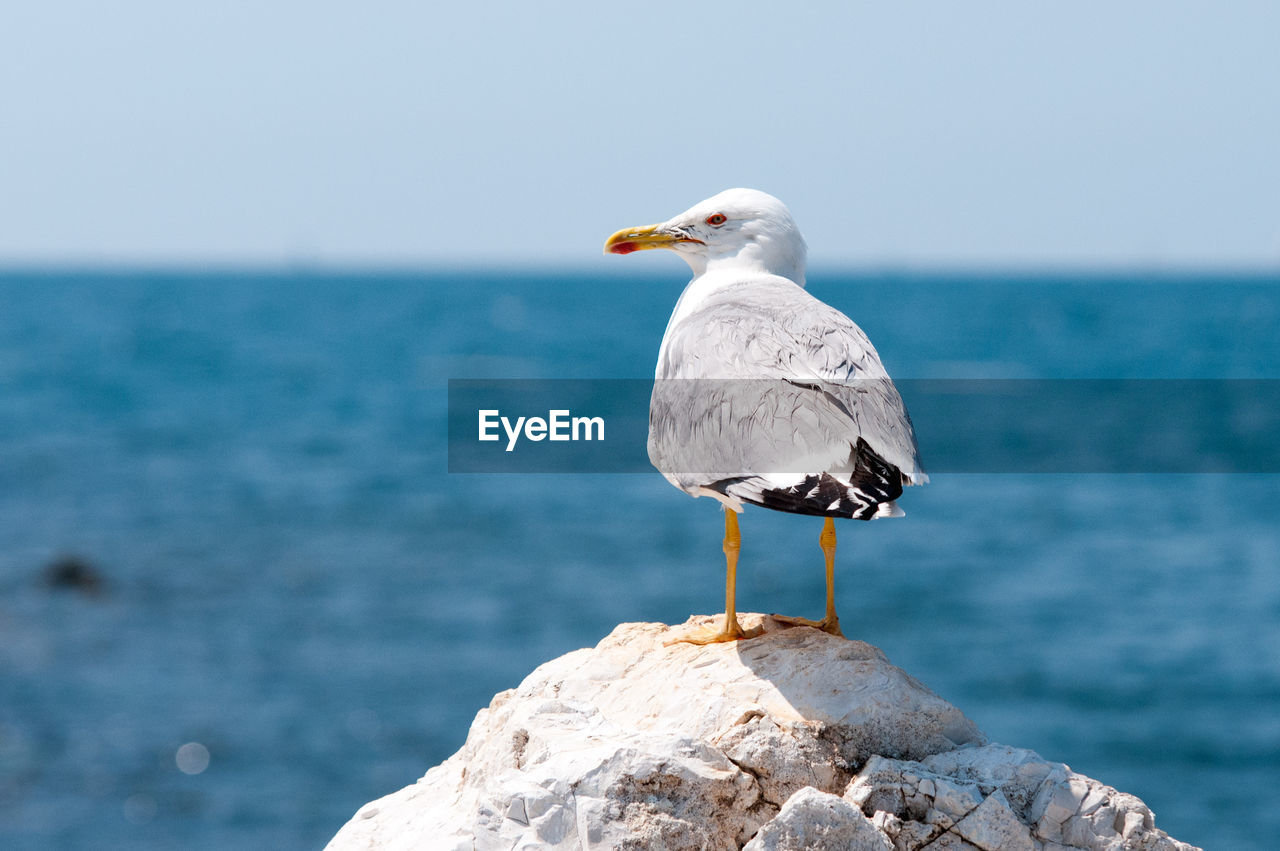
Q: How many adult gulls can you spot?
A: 1